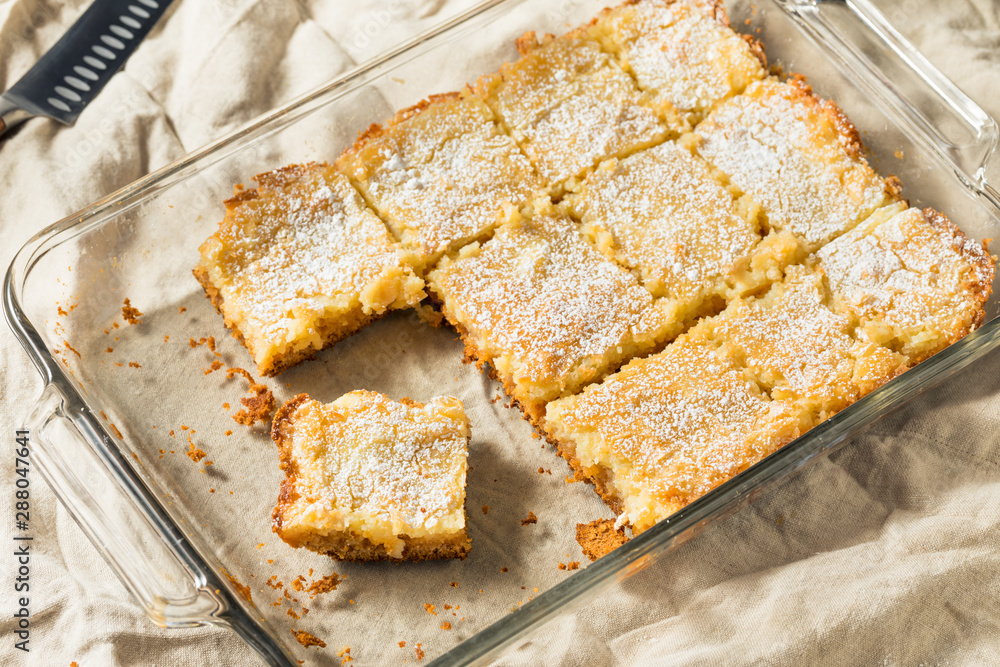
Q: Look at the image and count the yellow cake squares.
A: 11